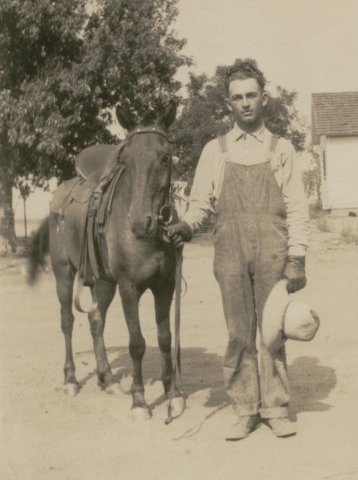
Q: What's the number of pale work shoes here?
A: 2